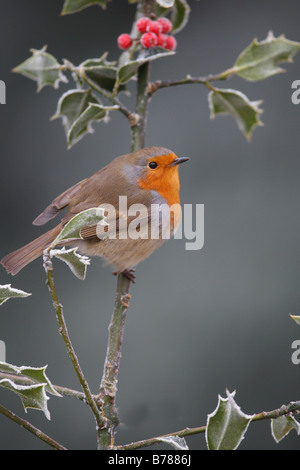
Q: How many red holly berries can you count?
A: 7